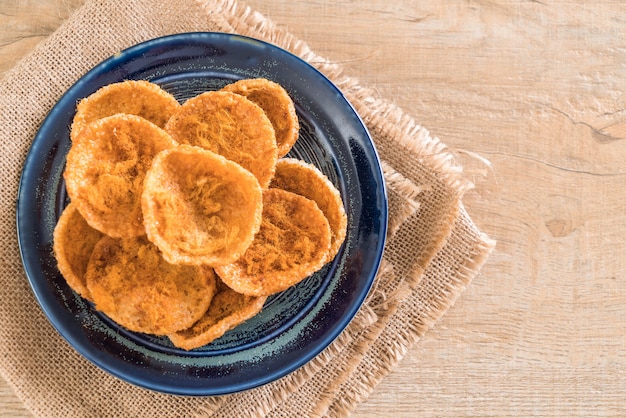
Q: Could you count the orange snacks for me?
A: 10